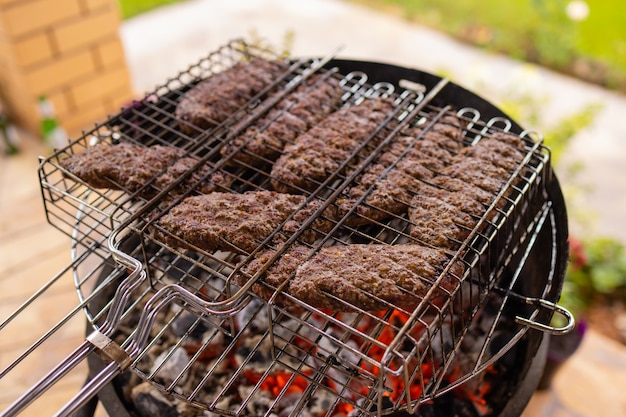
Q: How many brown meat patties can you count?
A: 8